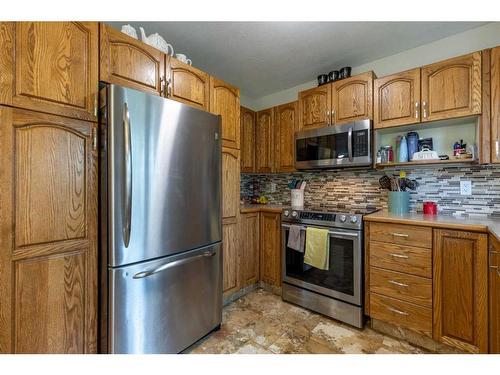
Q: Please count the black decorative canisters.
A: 3